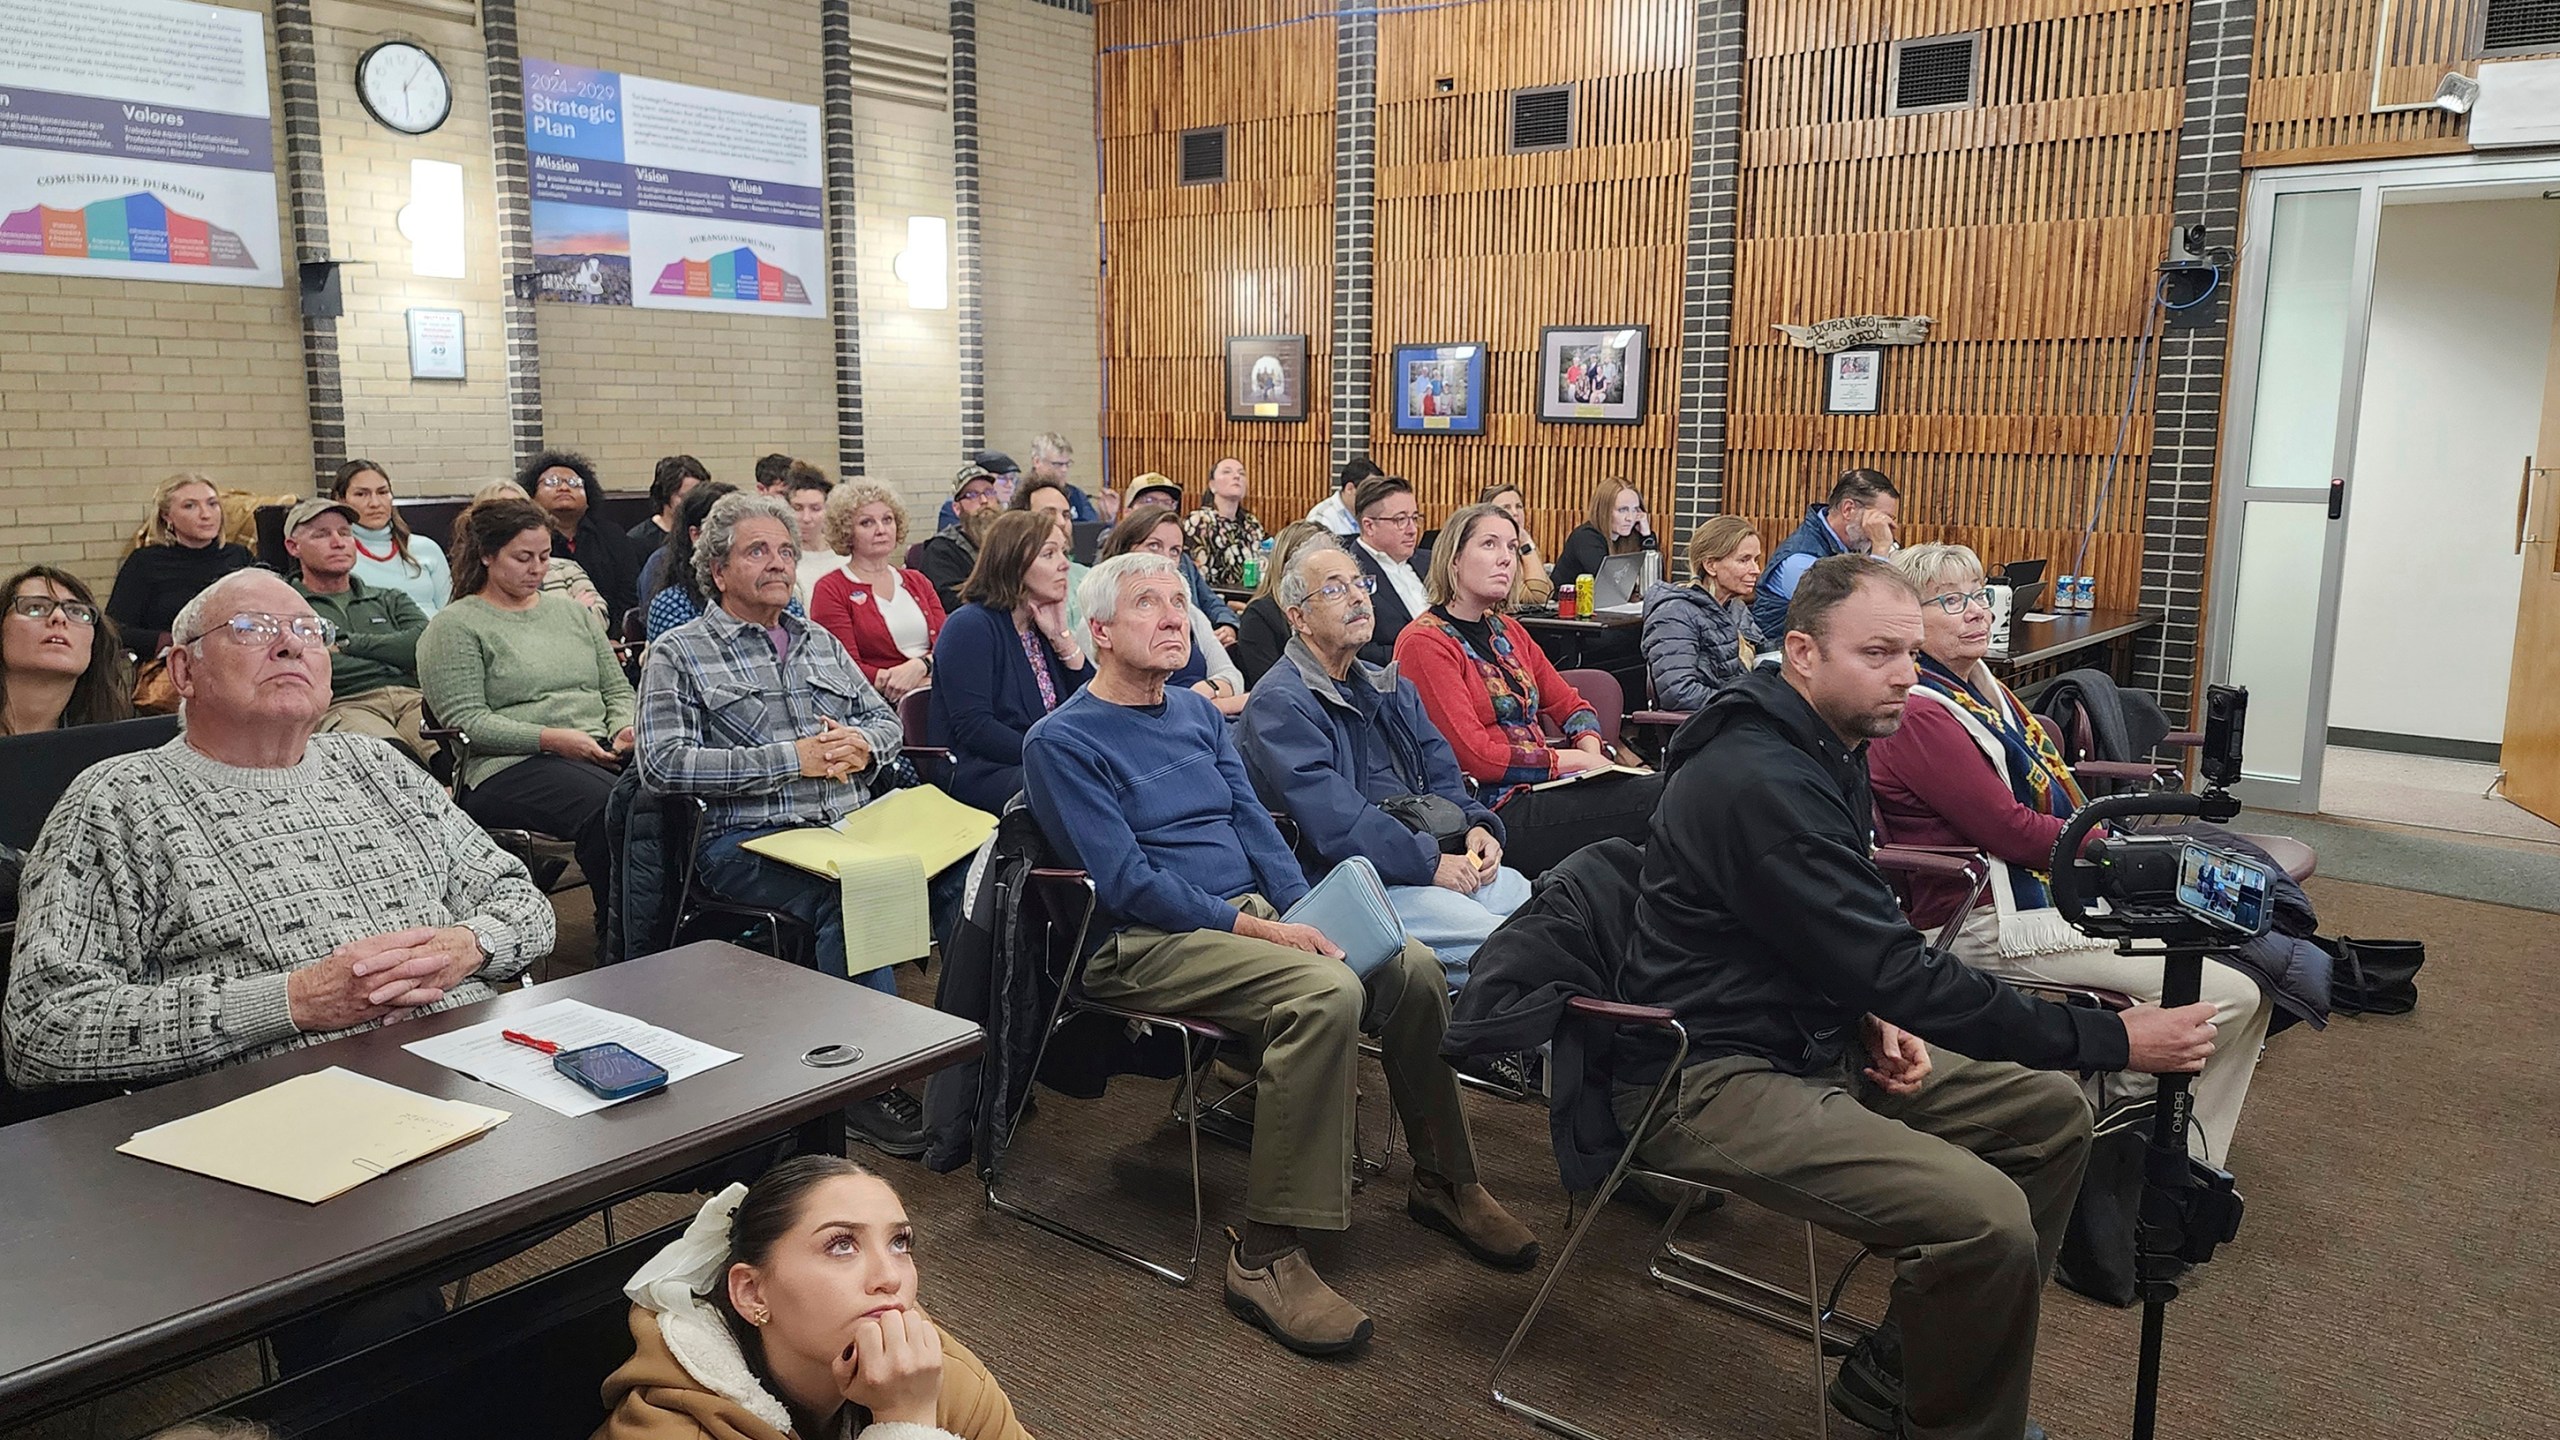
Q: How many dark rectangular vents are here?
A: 4